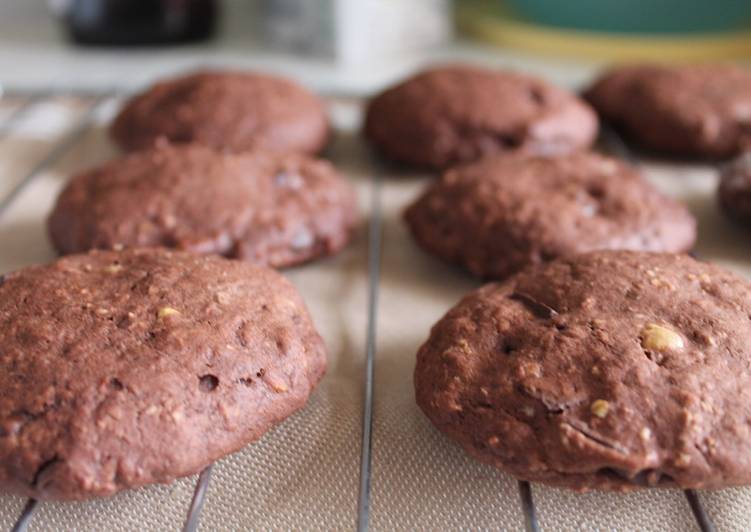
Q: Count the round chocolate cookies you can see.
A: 8